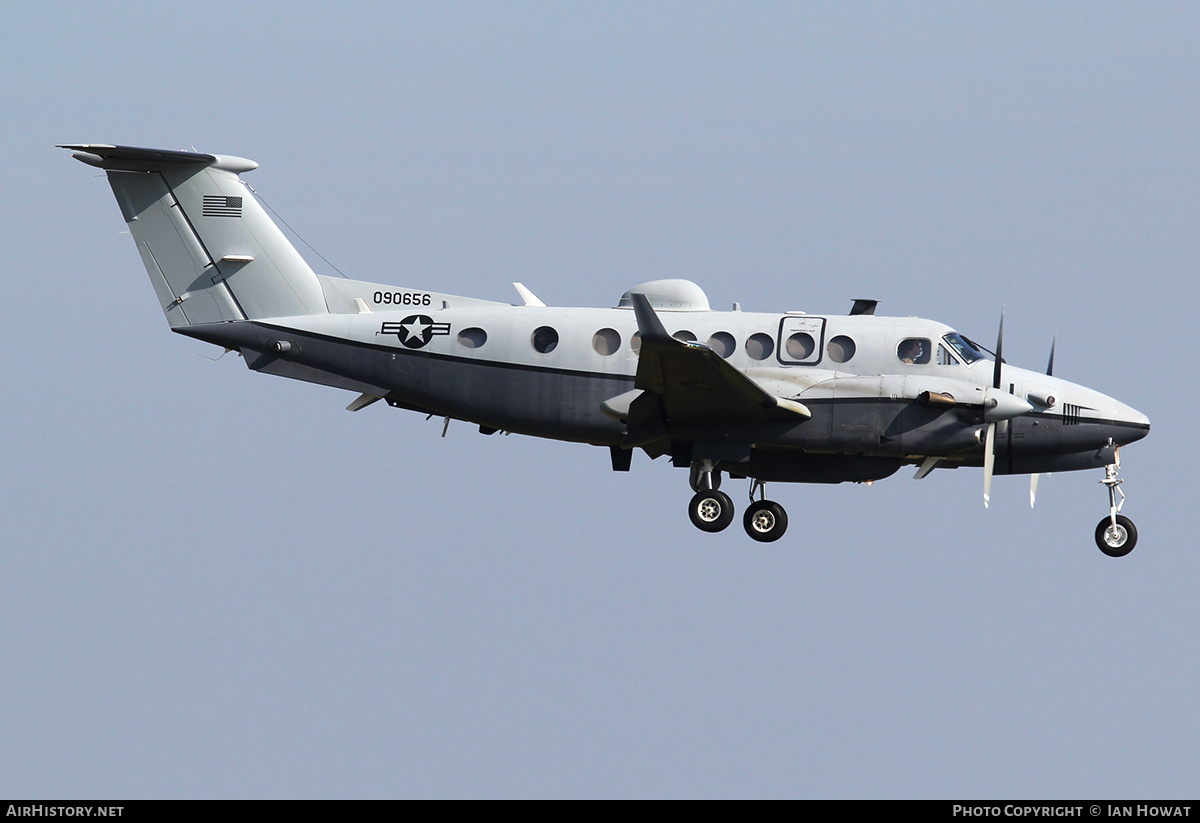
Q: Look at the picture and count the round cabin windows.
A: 9